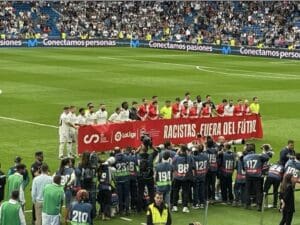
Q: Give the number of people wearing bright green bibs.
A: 3